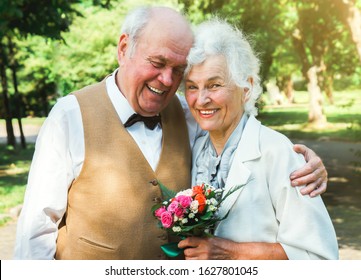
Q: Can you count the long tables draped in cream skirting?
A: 0